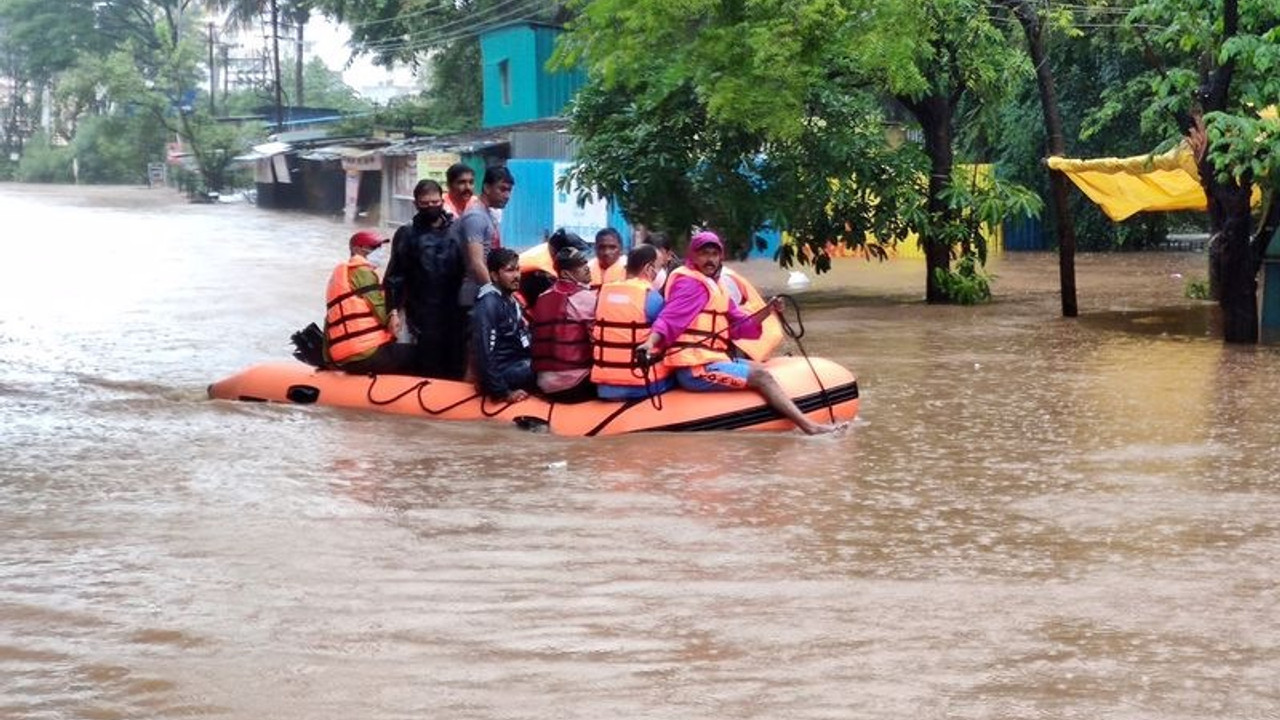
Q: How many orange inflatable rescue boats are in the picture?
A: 1